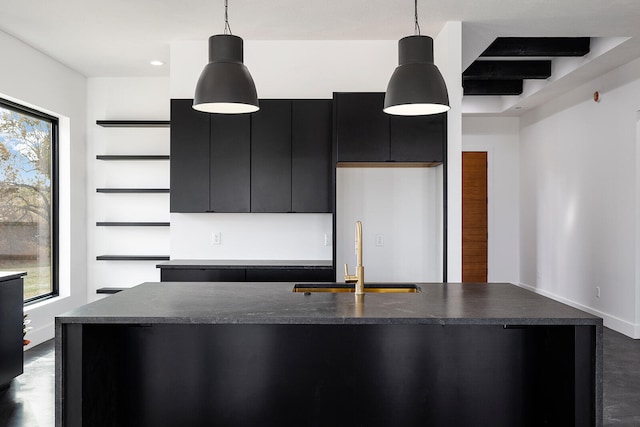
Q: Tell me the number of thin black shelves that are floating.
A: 6